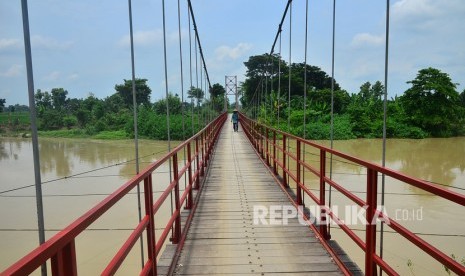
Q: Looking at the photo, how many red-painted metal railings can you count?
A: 2